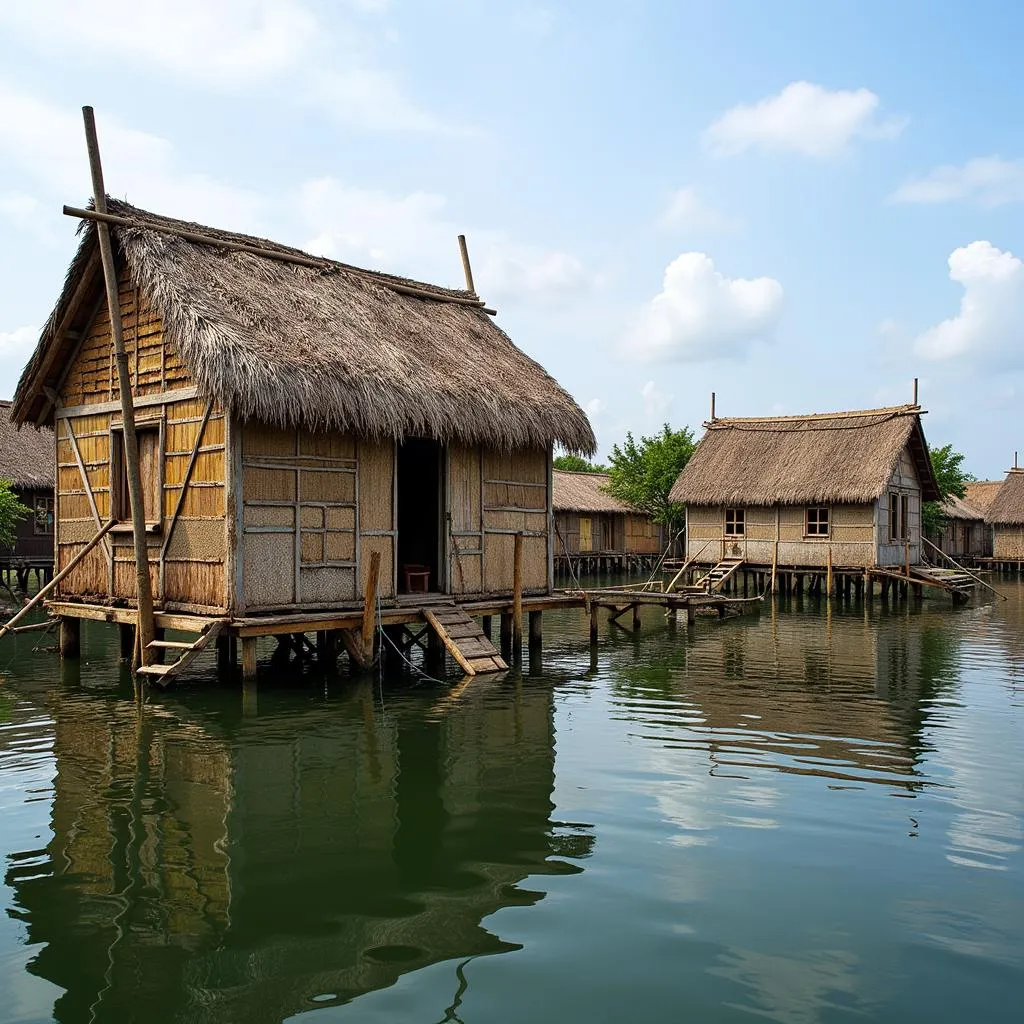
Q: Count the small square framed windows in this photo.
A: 2